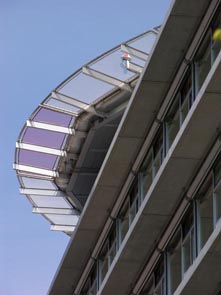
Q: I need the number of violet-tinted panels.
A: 3